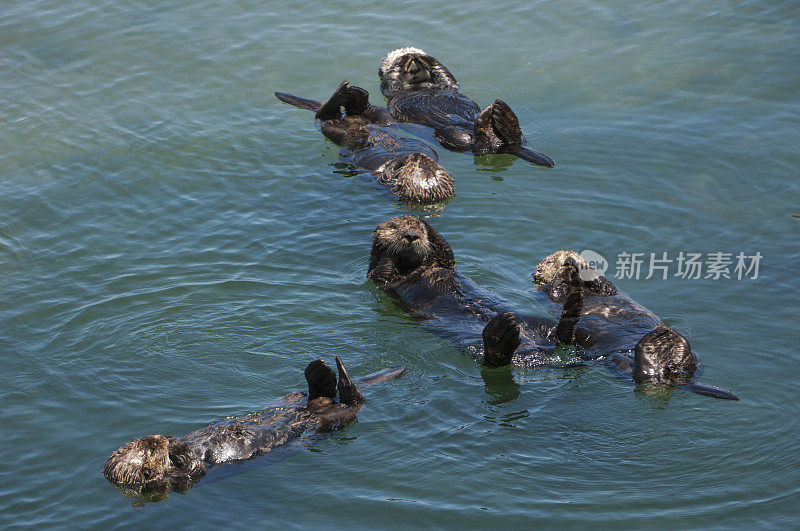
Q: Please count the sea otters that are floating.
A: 5